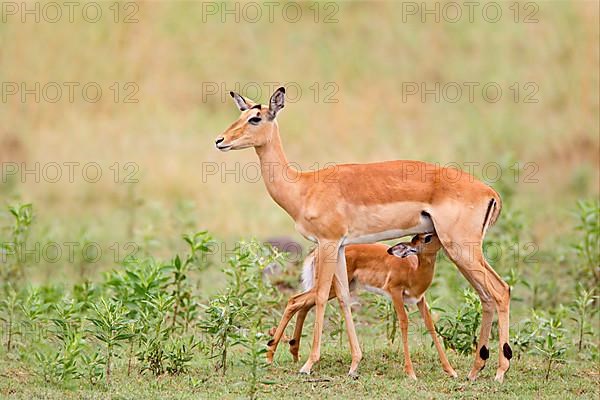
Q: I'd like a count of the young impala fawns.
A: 1